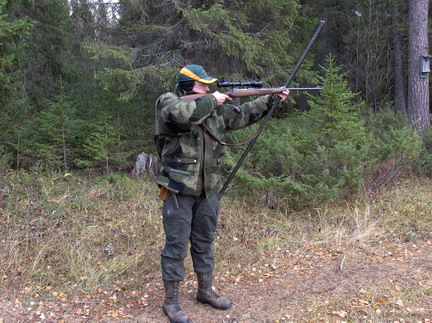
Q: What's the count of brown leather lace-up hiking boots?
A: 2